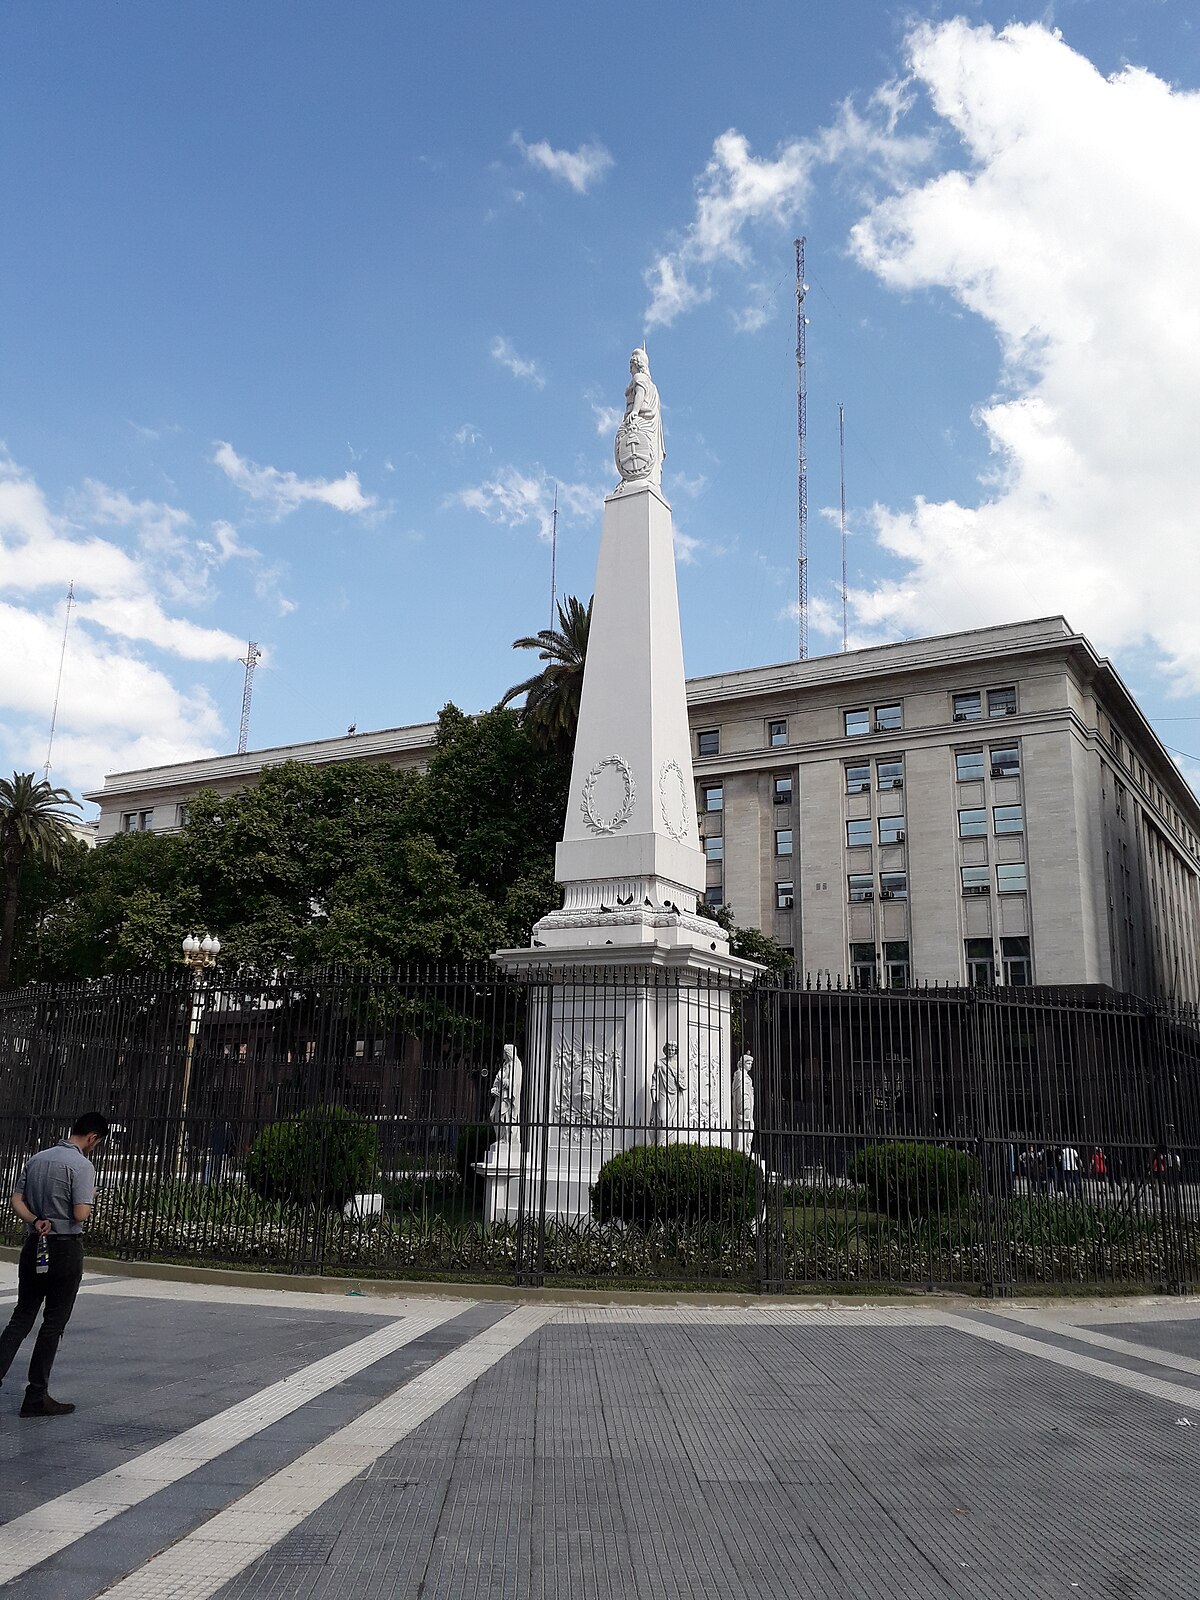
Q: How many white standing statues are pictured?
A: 4